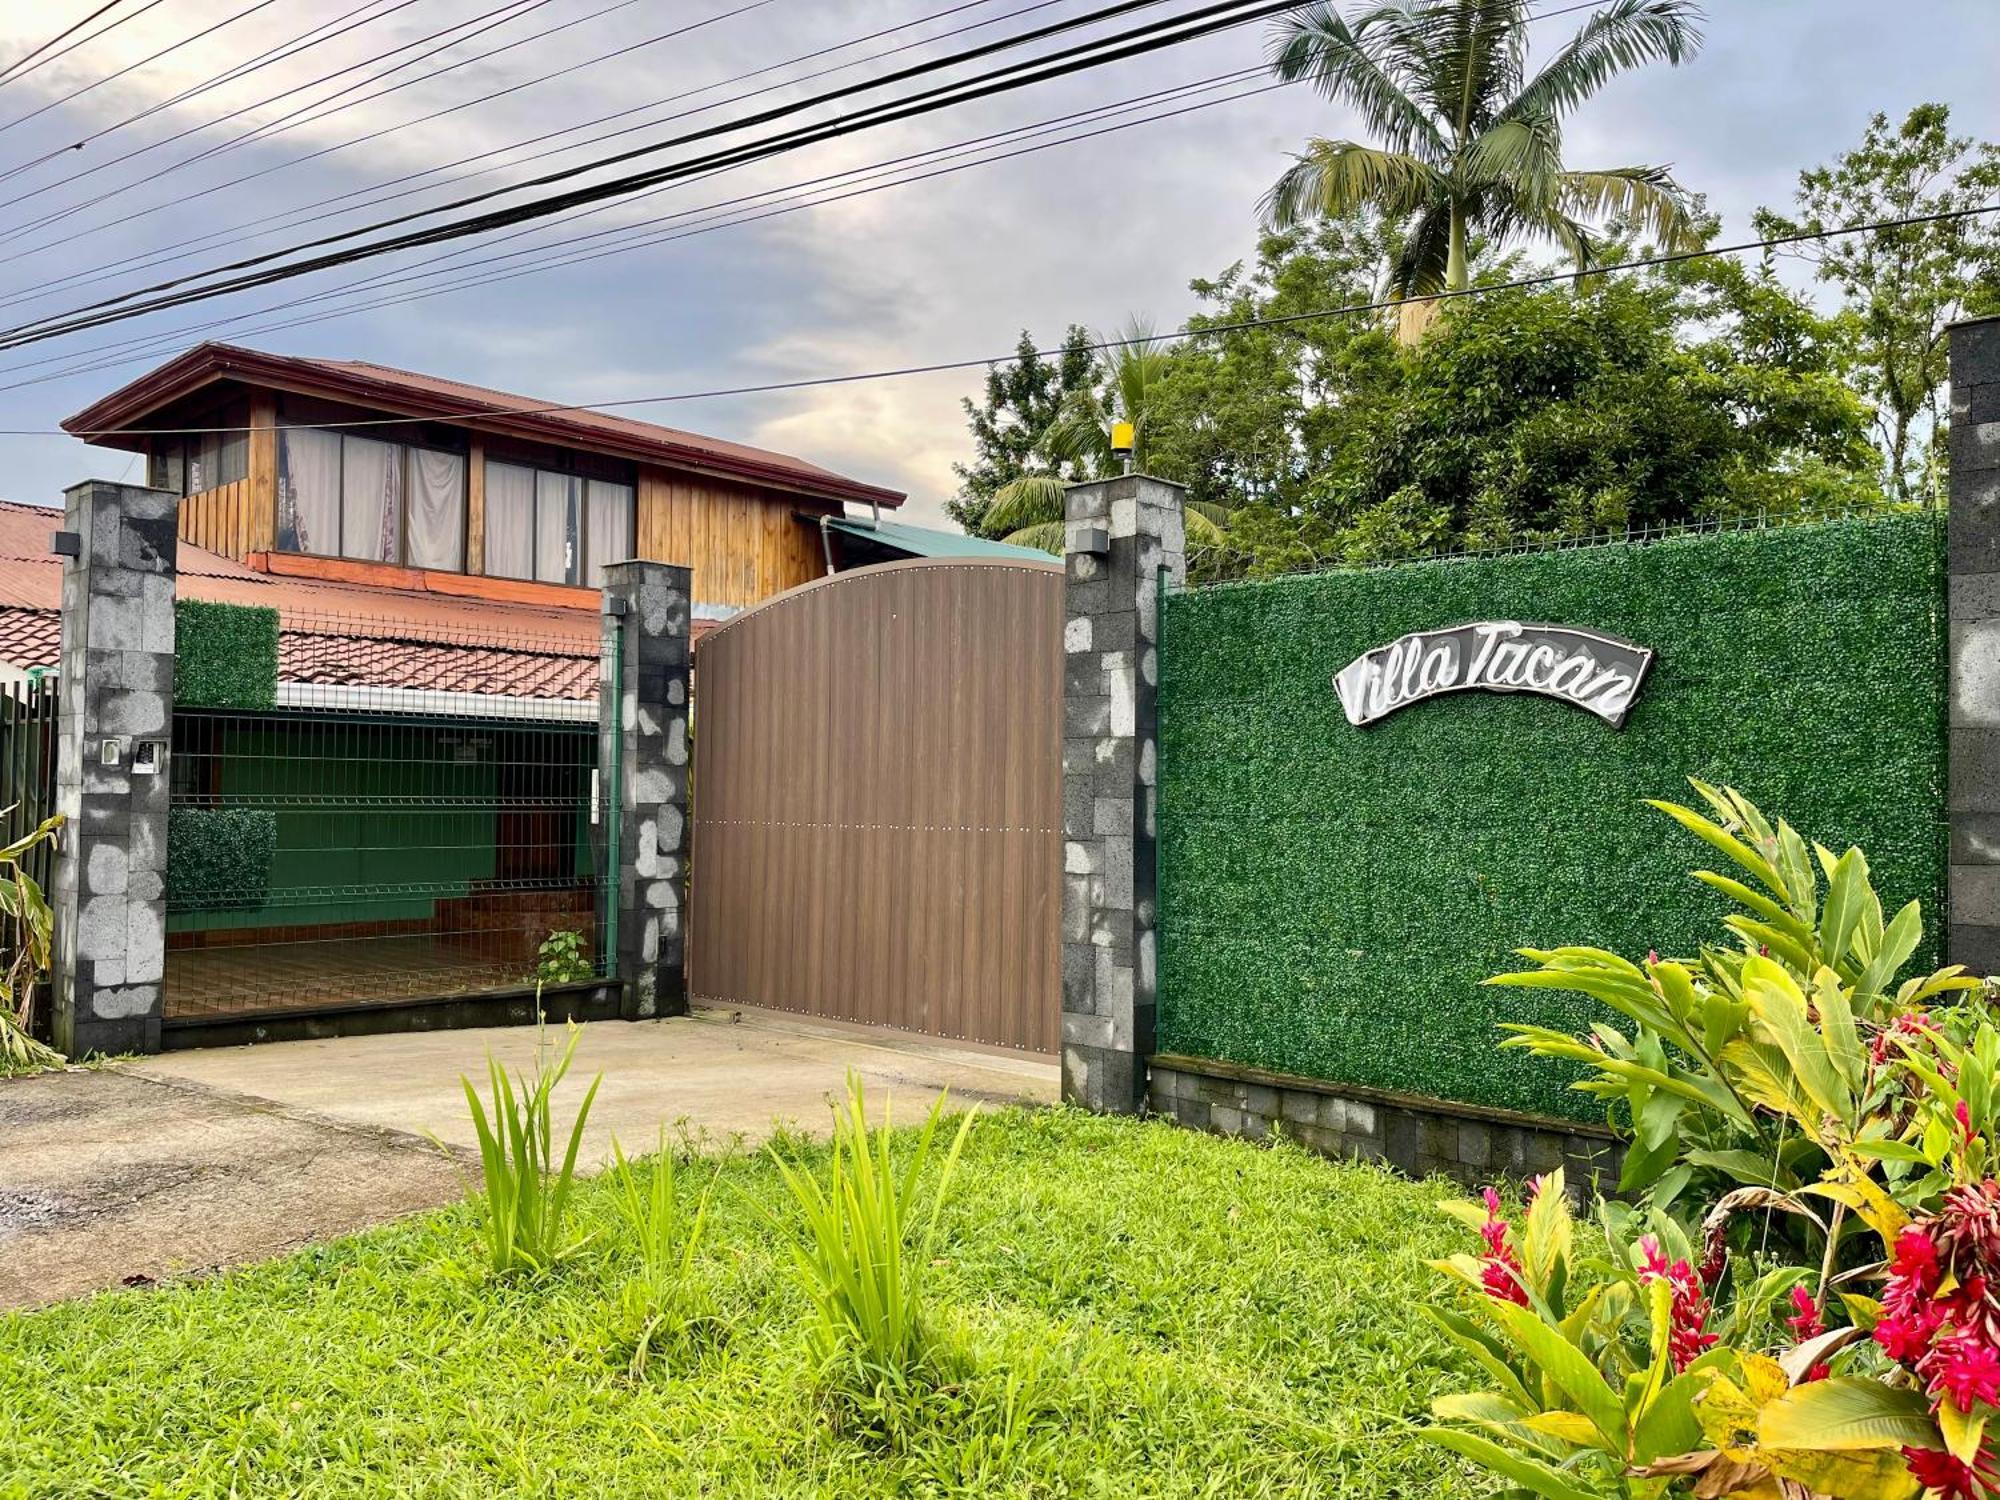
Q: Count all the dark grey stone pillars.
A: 4